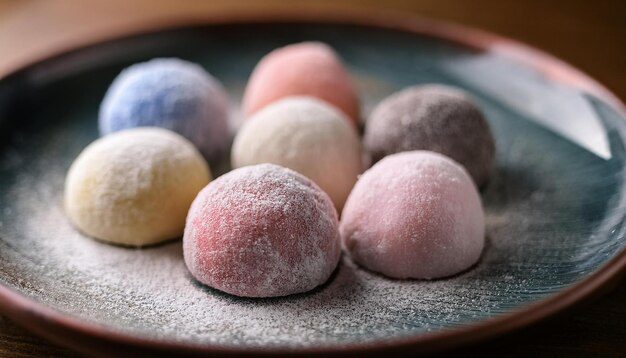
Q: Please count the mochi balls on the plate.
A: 7